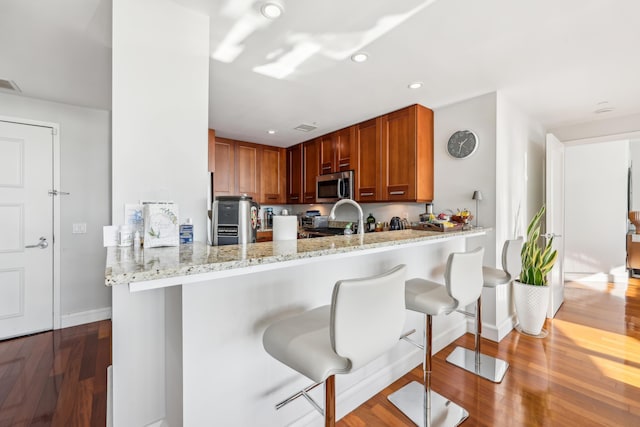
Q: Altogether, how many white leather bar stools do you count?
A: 3